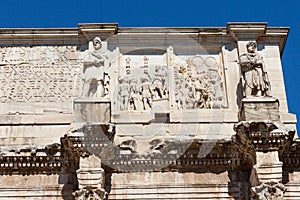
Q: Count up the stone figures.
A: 2